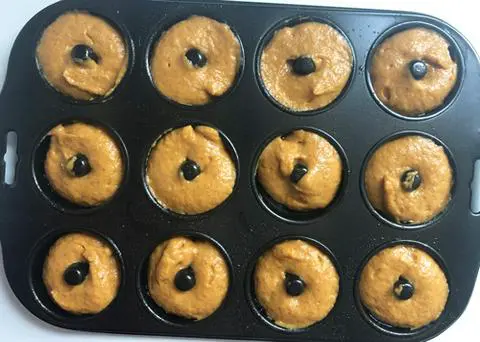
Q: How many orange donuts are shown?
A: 12